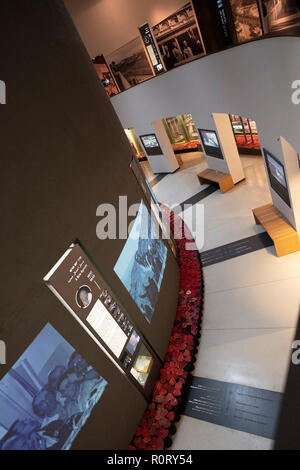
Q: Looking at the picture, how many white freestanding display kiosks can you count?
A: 3